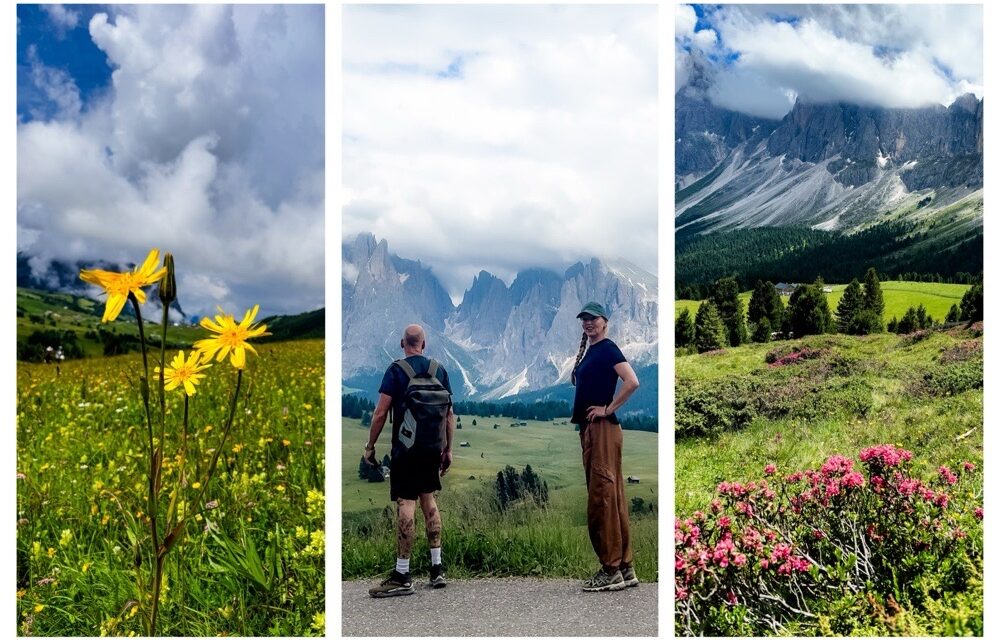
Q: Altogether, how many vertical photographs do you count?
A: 3